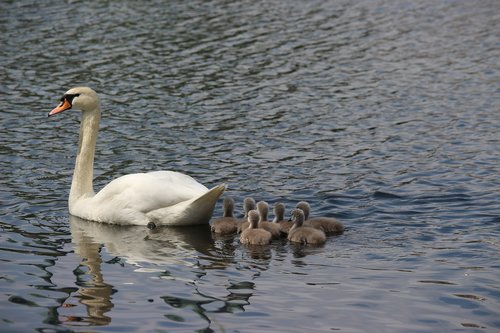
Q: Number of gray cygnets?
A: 7